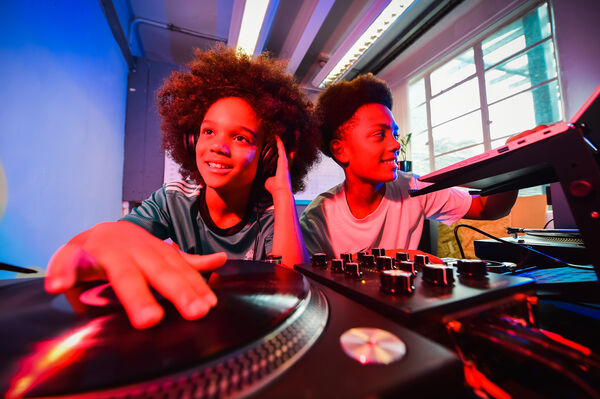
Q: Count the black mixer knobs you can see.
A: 14